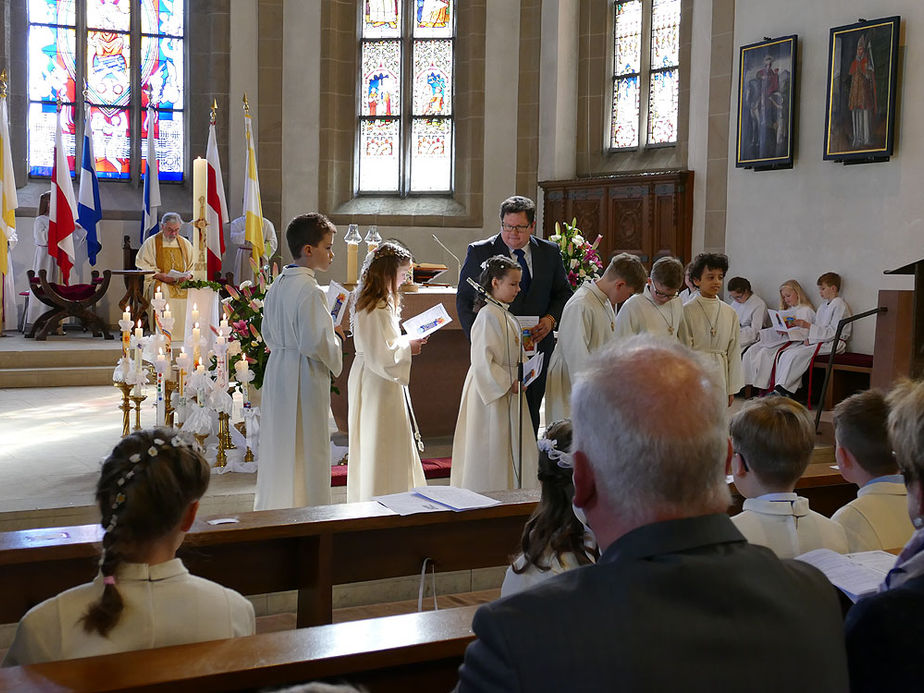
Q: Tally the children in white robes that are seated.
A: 7